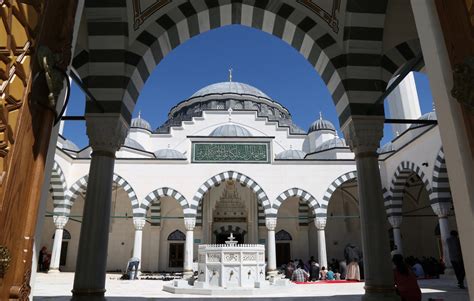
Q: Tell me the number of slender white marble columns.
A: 7